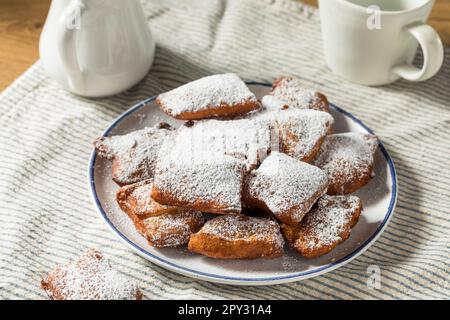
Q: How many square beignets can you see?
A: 13